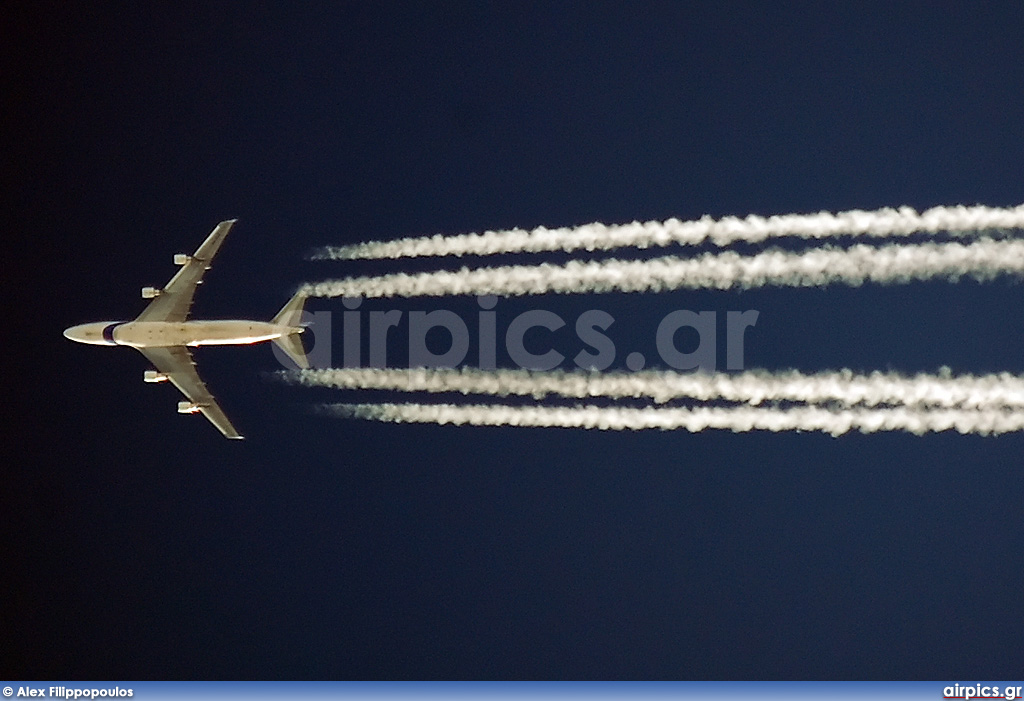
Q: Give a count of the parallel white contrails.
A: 4